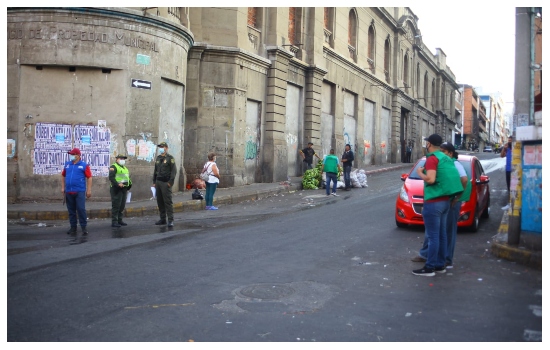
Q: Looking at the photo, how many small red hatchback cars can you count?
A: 1